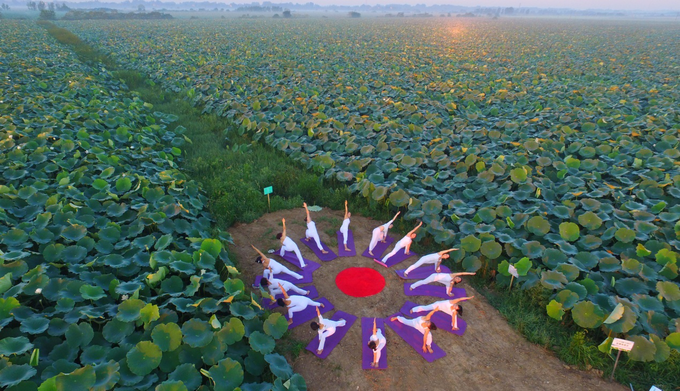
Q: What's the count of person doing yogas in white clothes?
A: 14